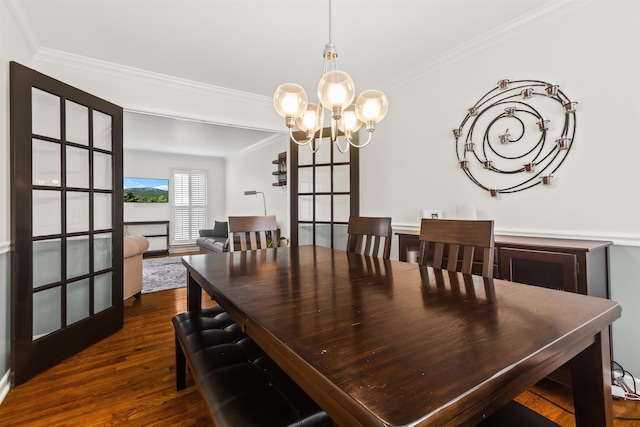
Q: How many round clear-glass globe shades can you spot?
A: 5